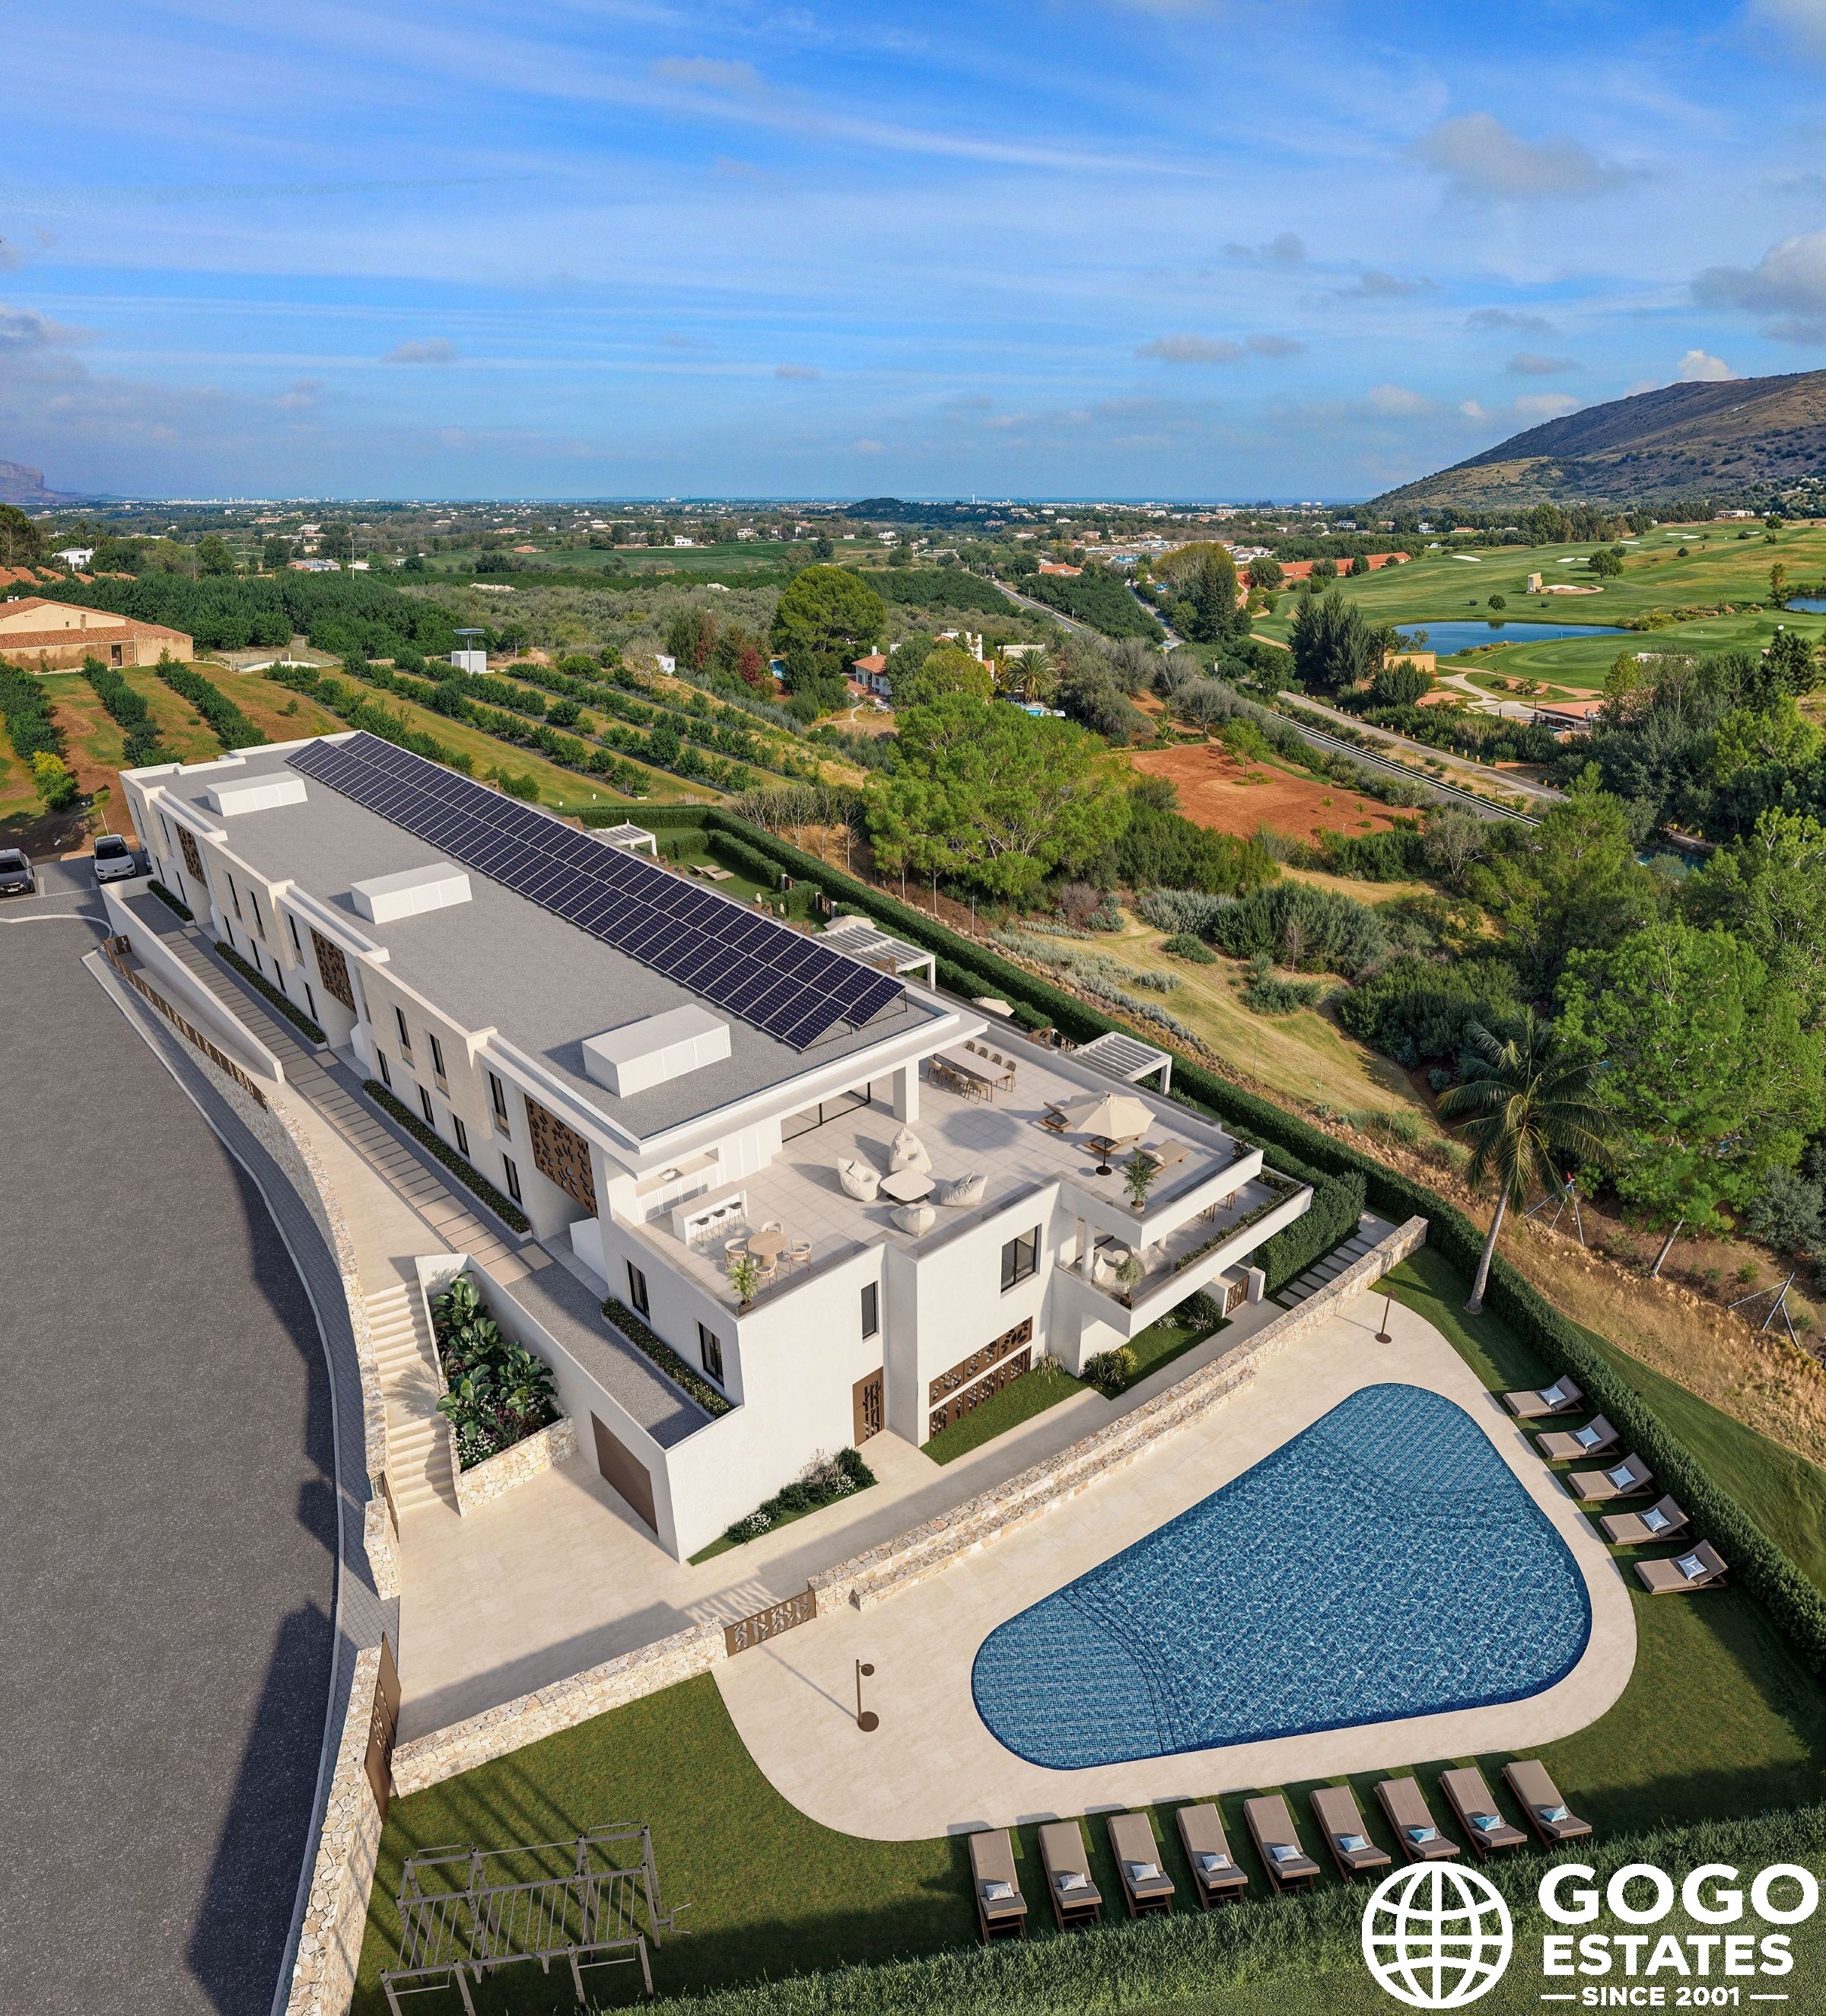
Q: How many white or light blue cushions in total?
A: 14